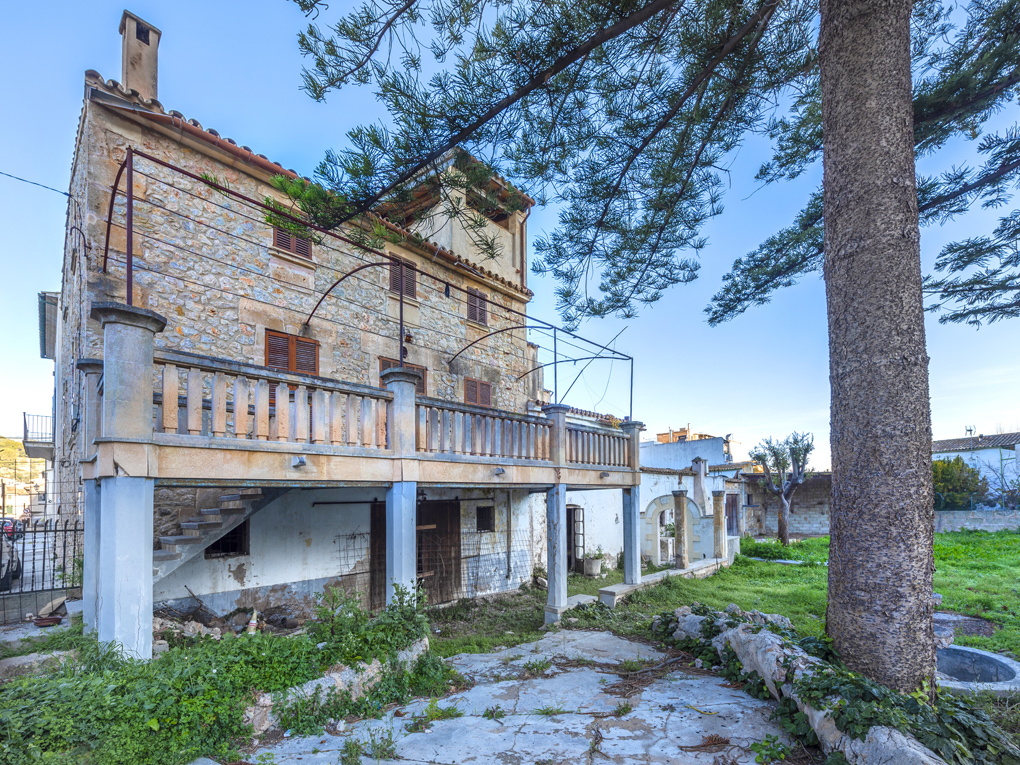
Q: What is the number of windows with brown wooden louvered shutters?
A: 6